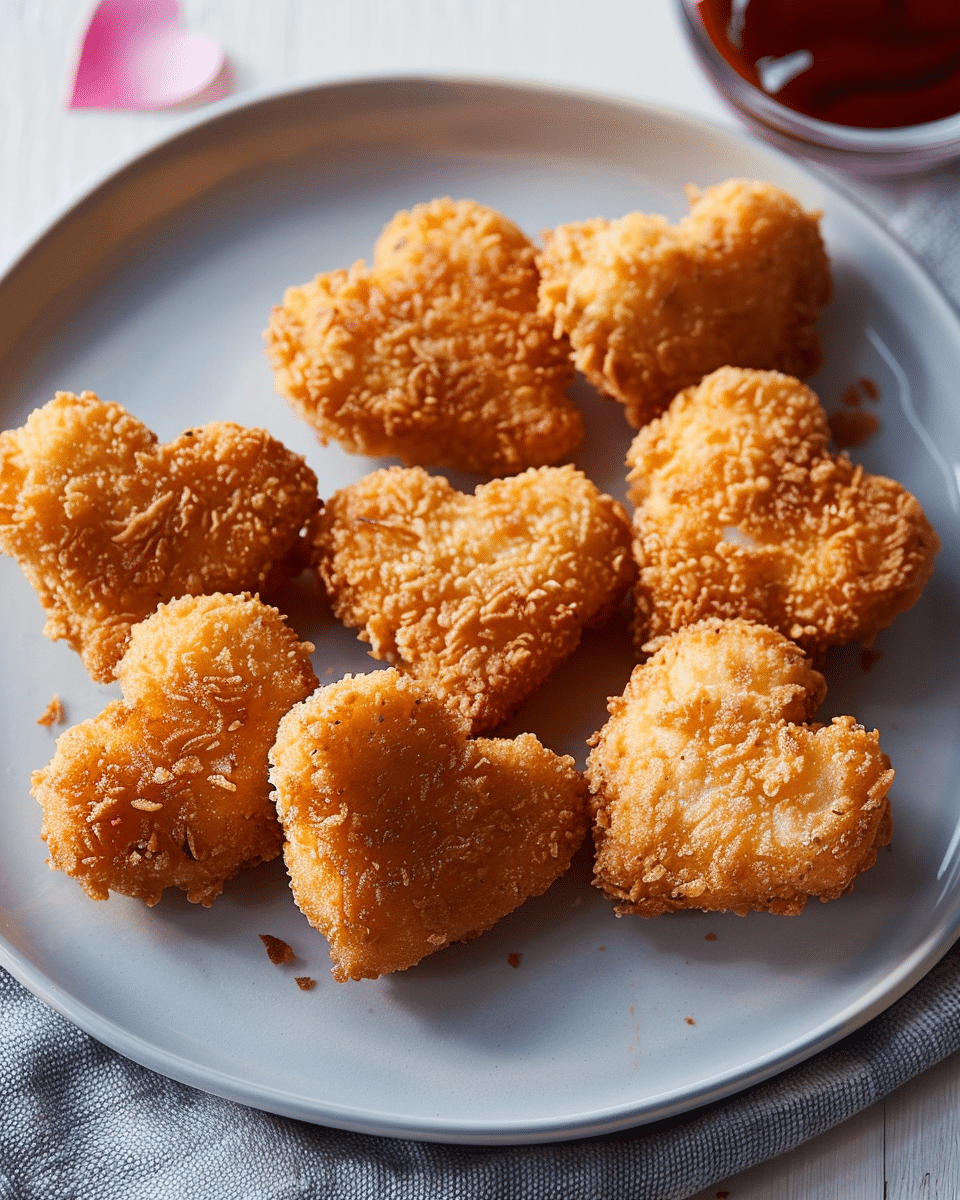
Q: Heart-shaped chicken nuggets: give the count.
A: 8